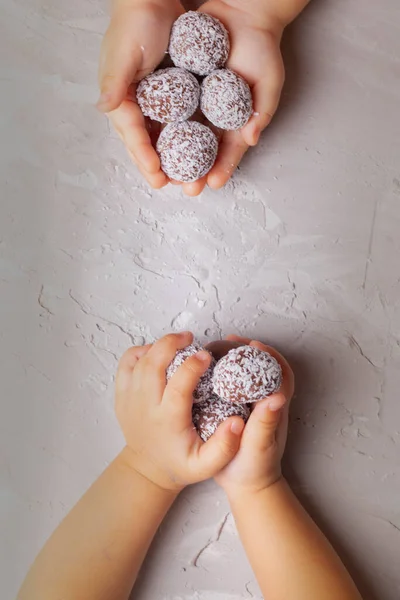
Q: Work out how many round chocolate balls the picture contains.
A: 7